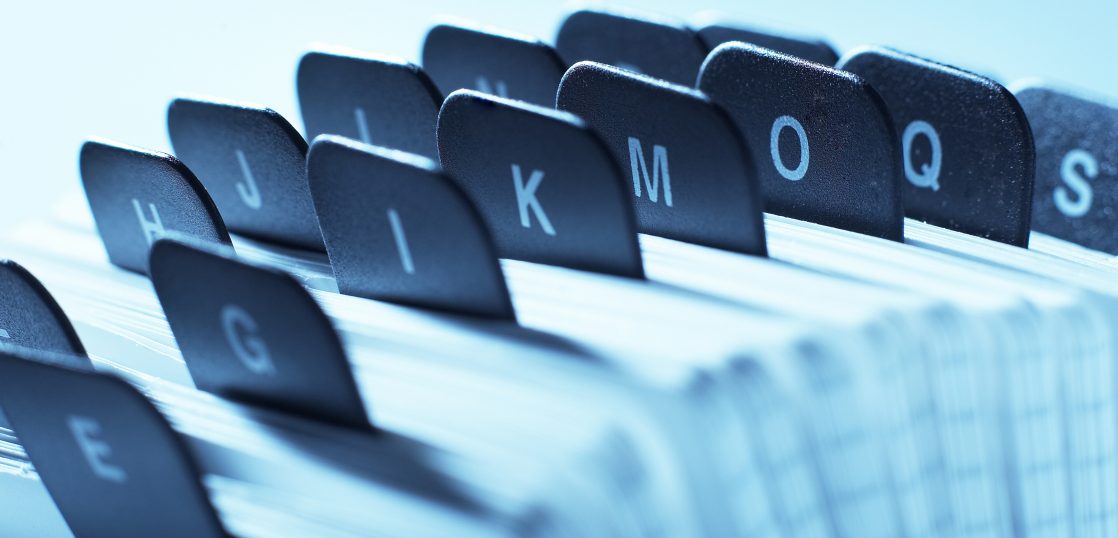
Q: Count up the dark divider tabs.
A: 15